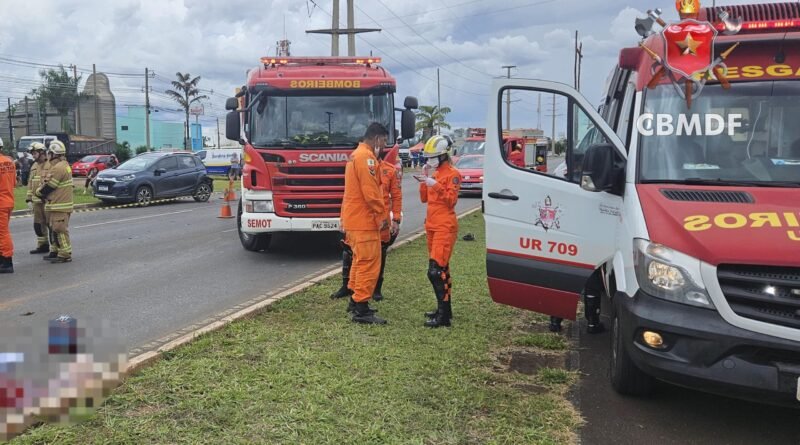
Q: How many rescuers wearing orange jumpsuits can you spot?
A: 4